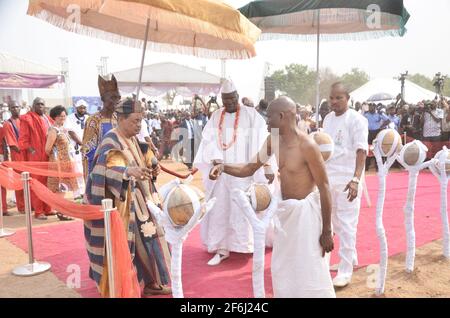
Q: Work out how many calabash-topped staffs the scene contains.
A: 6